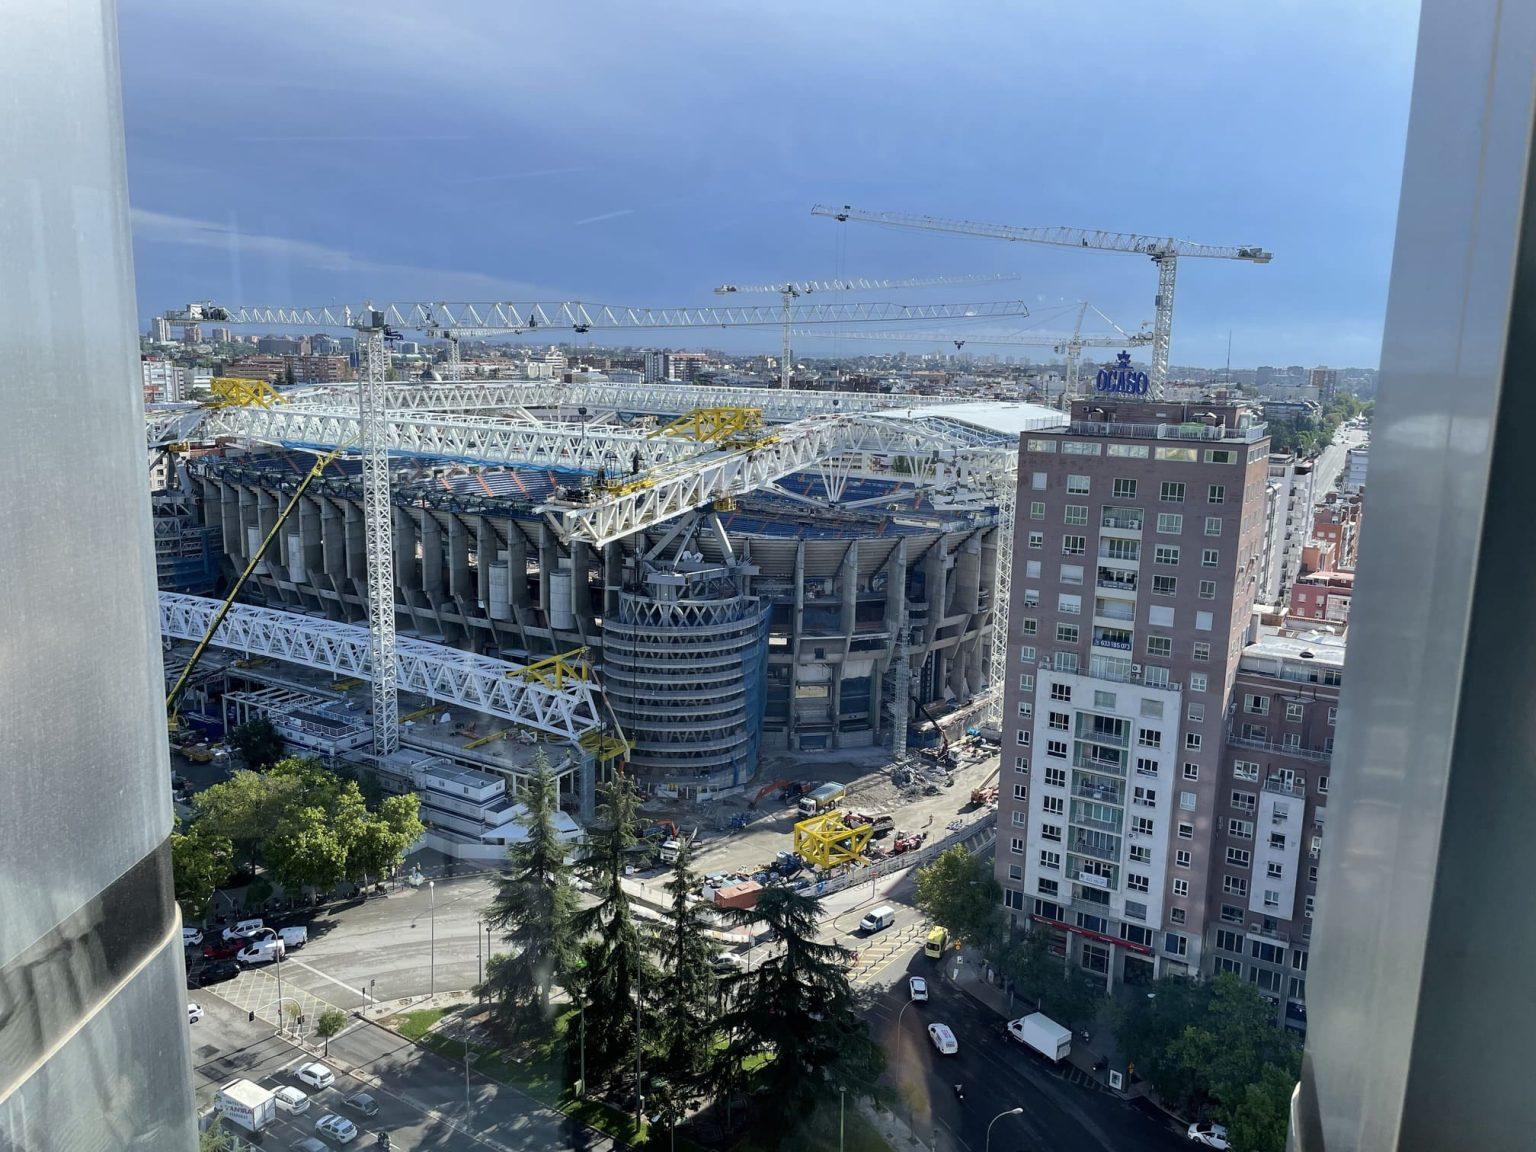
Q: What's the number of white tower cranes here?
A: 5